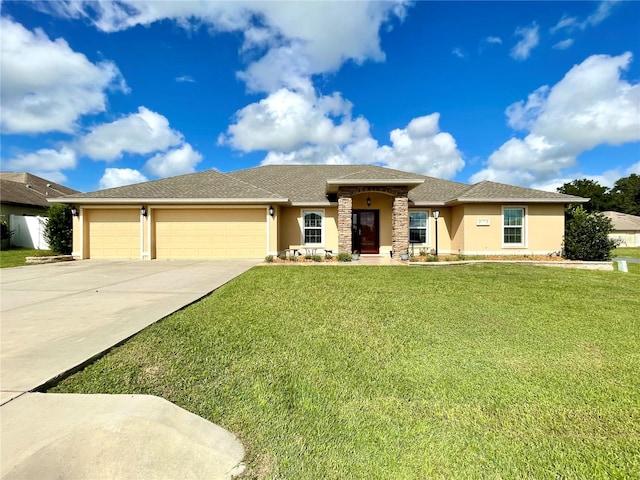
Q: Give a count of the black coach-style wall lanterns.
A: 3